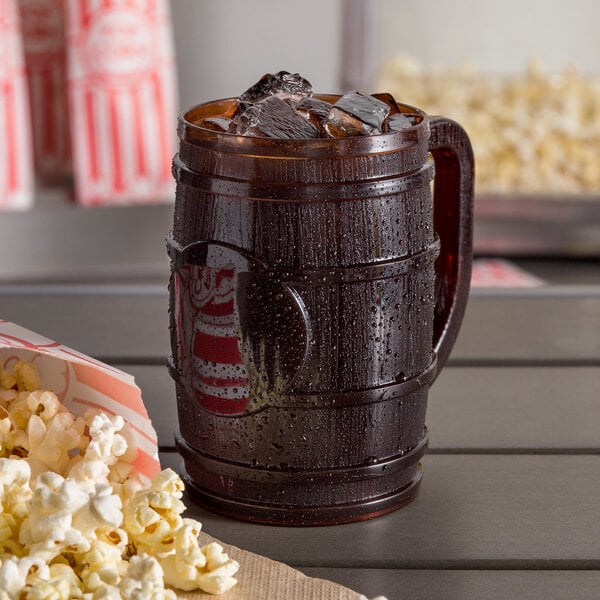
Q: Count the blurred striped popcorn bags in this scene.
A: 3